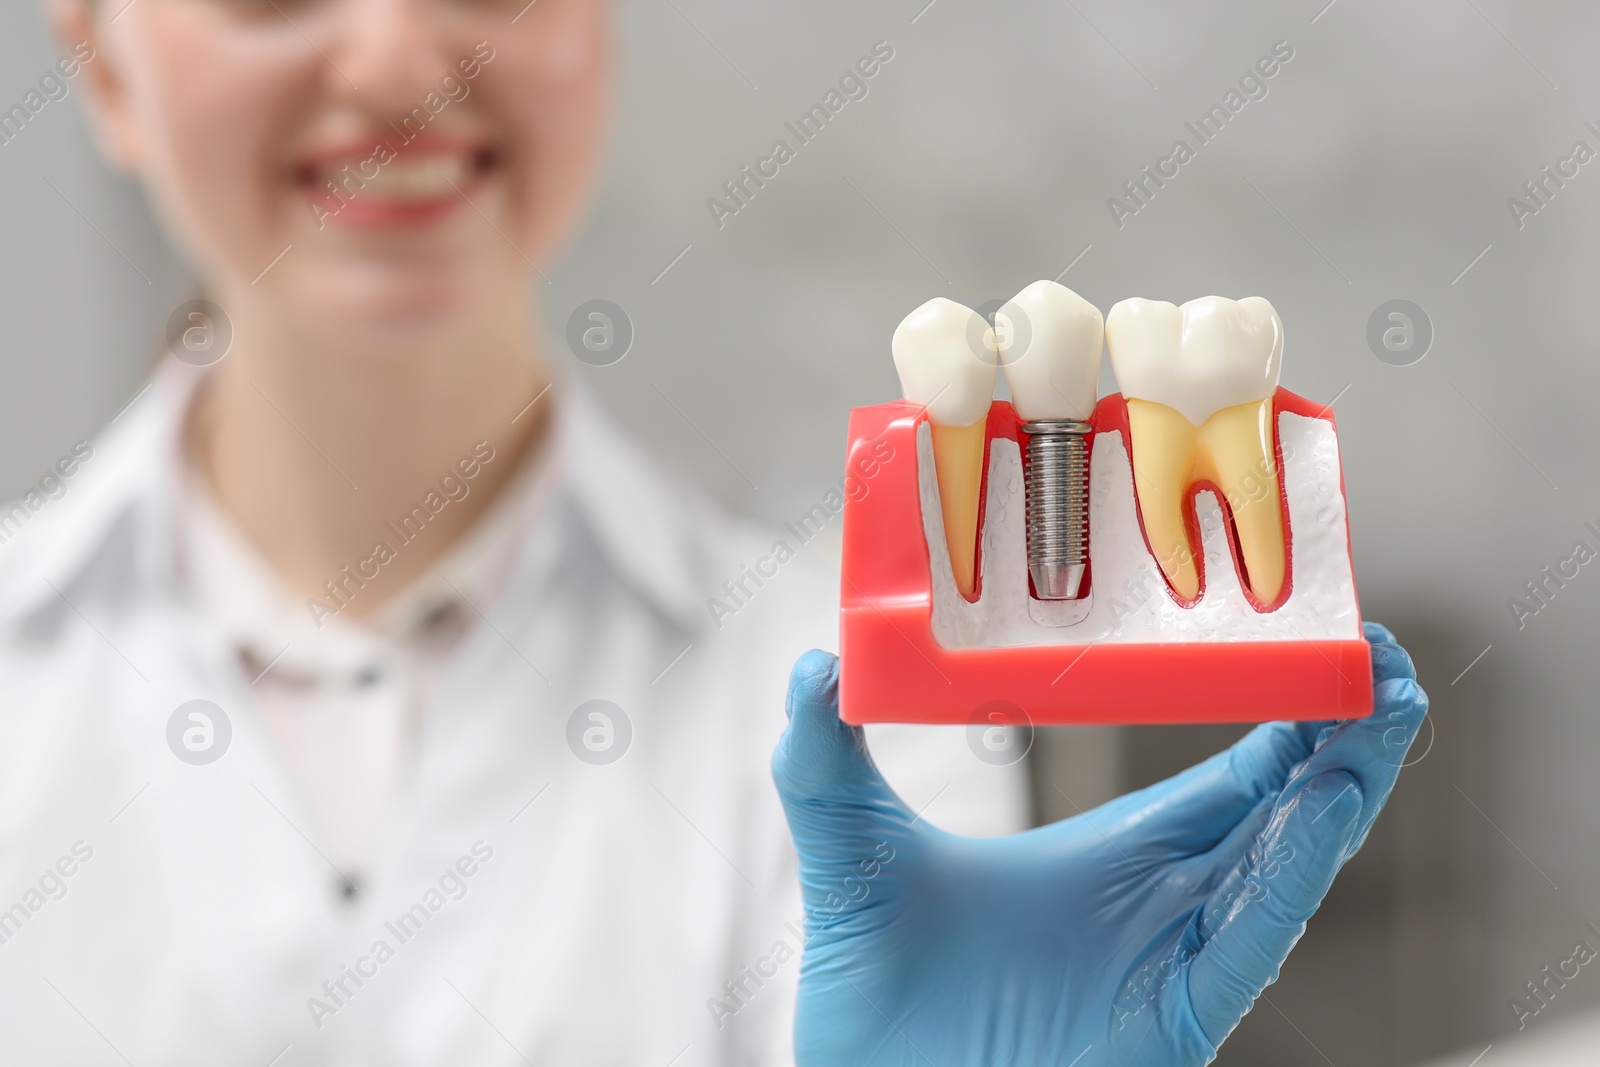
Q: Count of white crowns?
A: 3